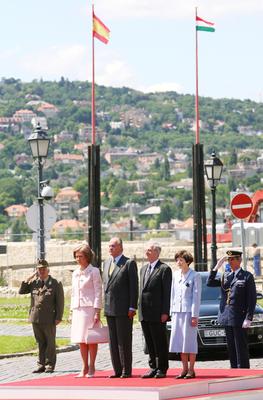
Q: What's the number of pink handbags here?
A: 1